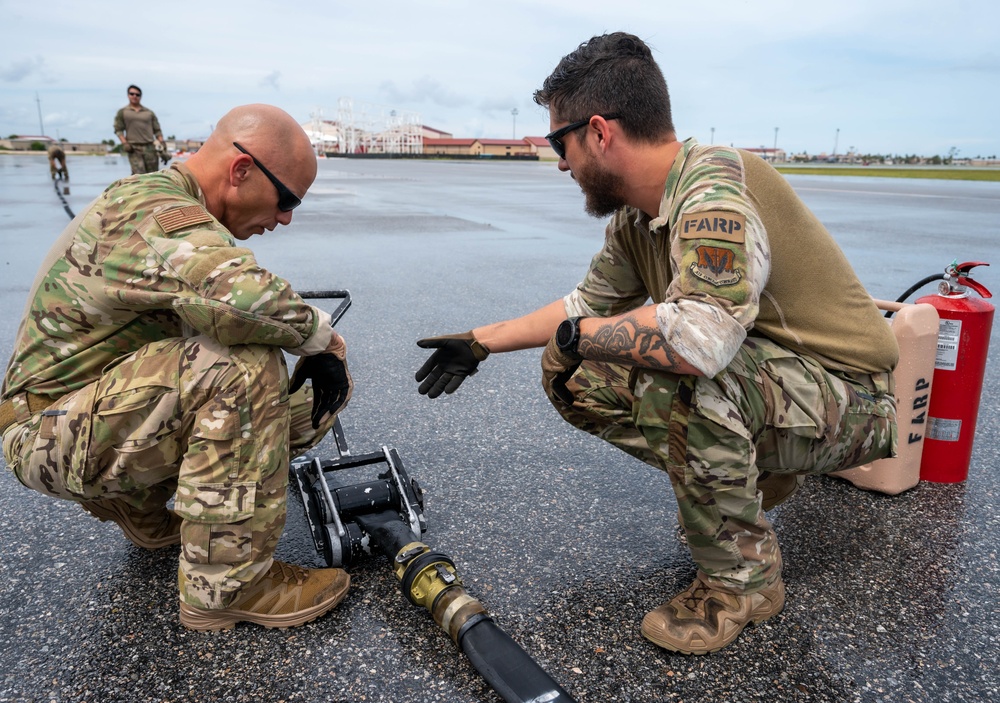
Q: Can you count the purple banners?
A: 0